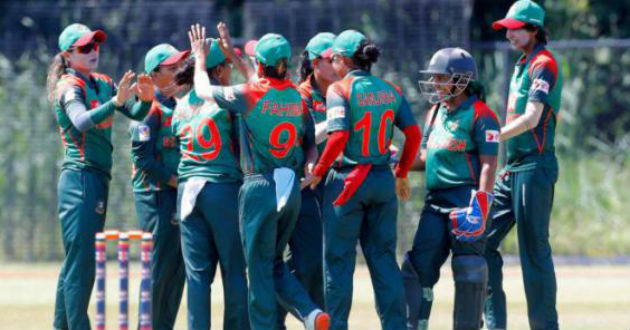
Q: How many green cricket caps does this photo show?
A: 7